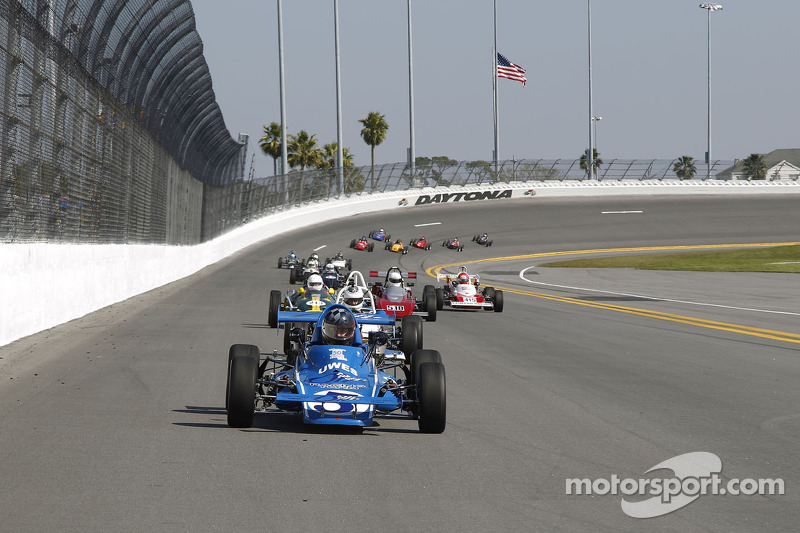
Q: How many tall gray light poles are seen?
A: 6